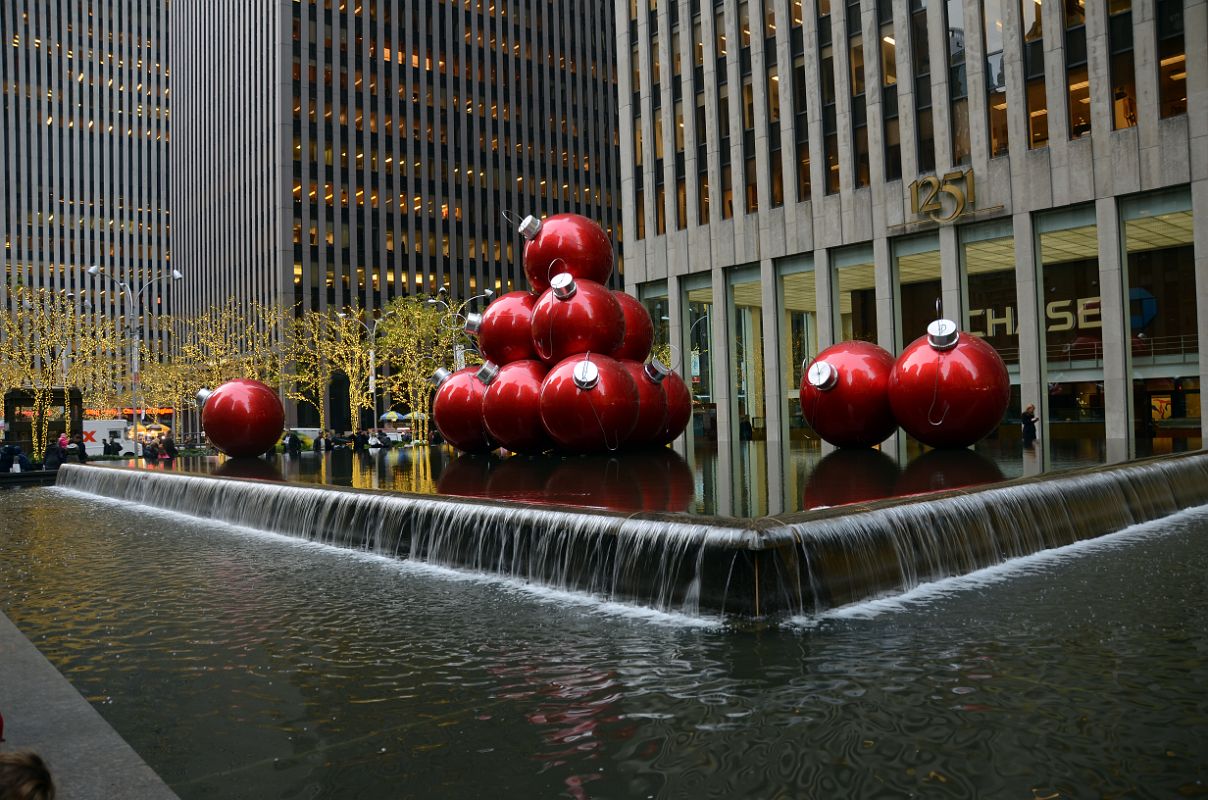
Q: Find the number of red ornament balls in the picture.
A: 12